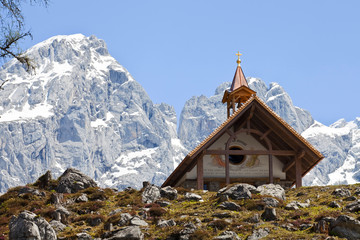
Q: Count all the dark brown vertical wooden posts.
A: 4